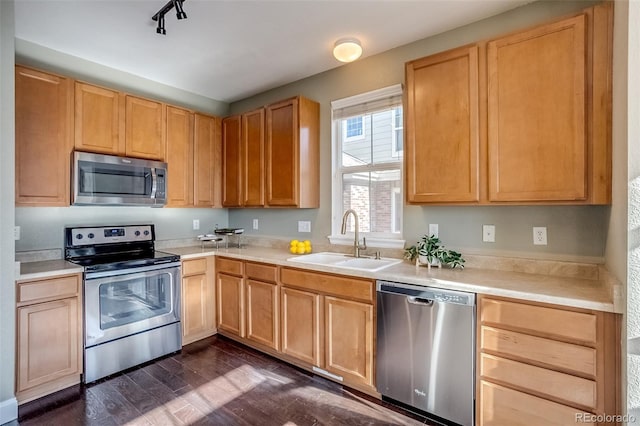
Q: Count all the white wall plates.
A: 7